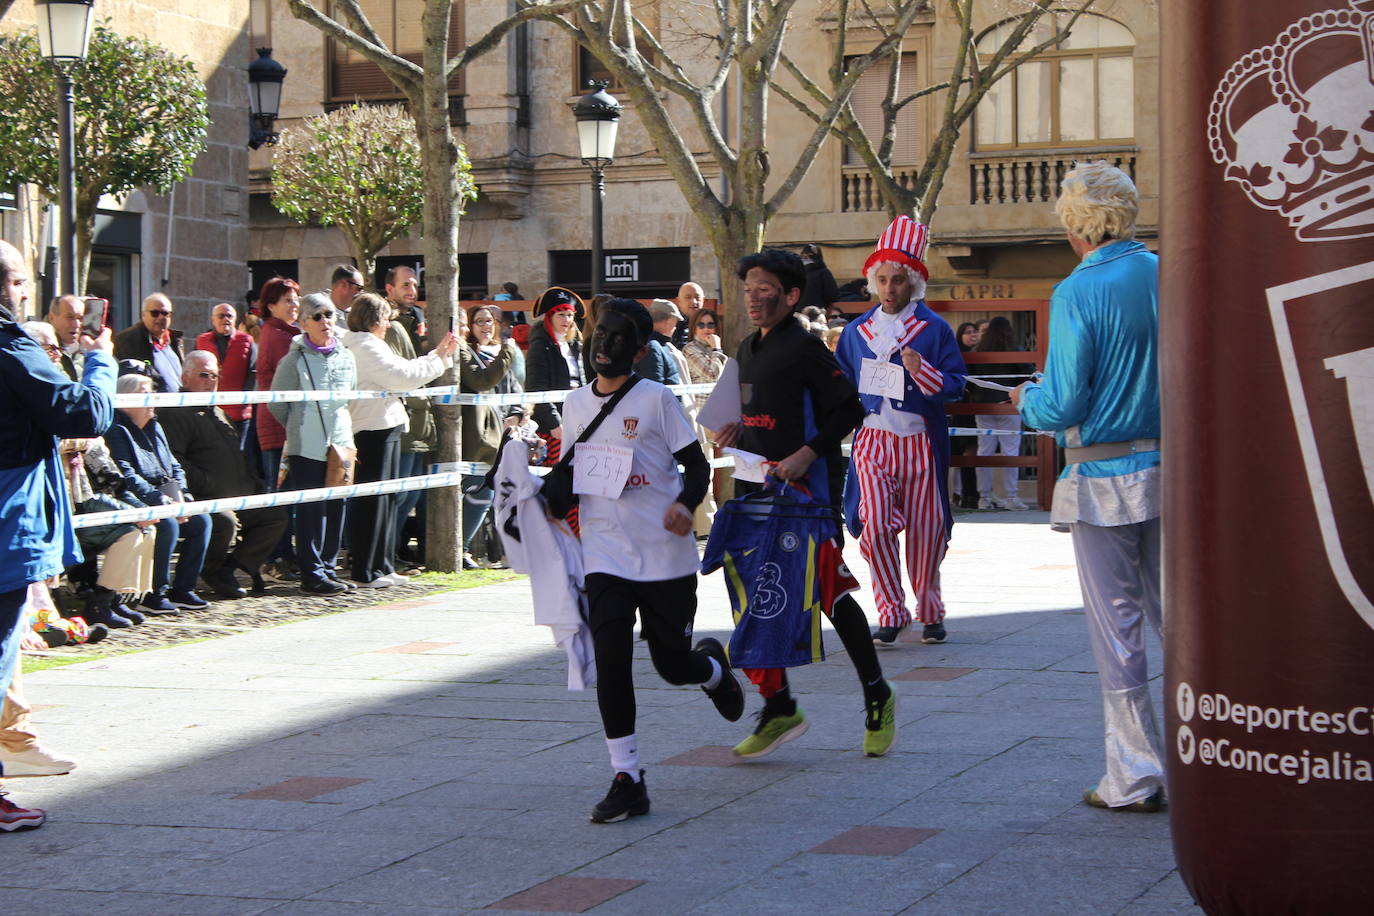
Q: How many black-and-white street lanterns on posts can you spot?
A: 2